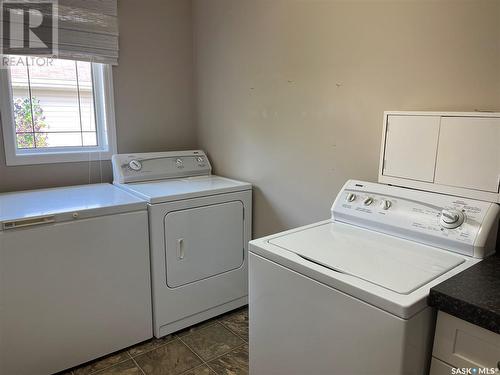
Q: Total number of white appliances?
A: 3